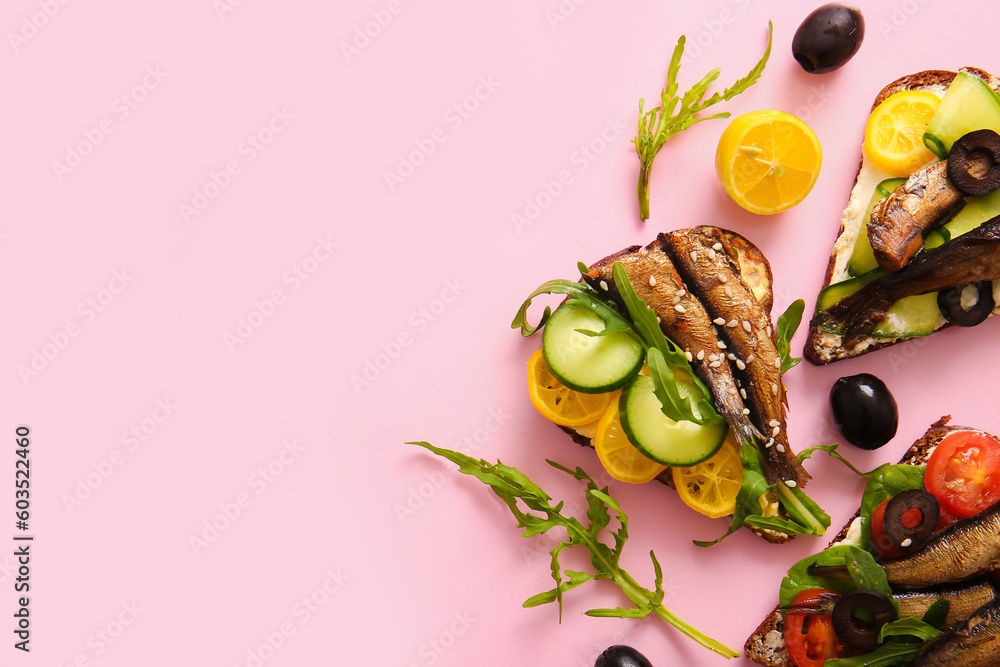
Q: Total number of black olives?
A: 7